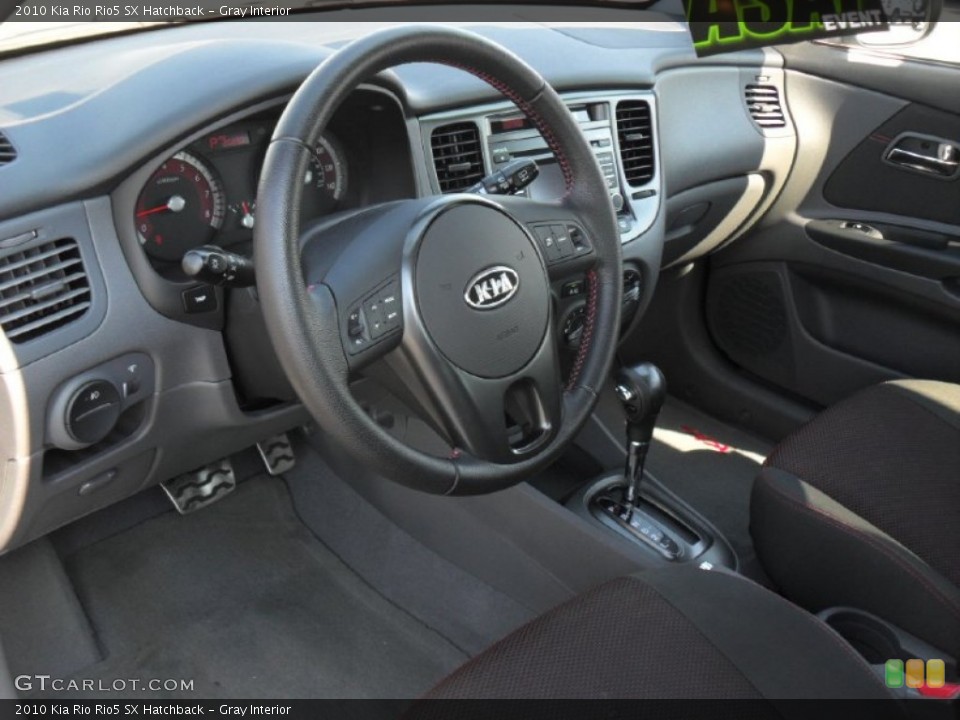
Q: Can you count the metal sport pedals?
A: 2